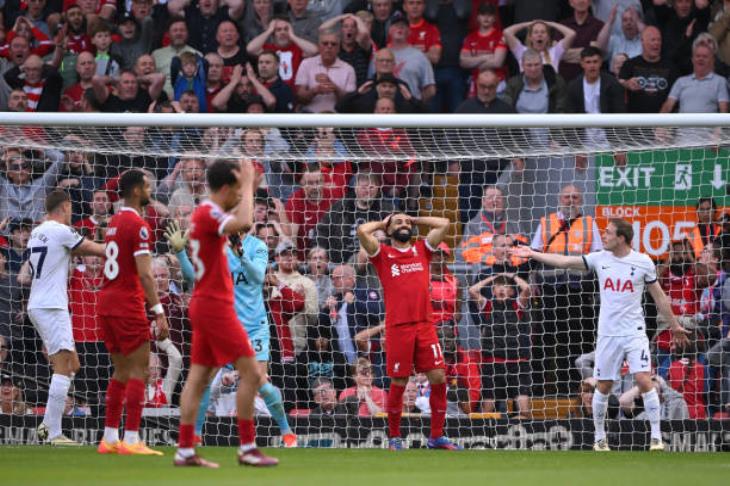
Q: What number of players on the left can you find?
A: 4